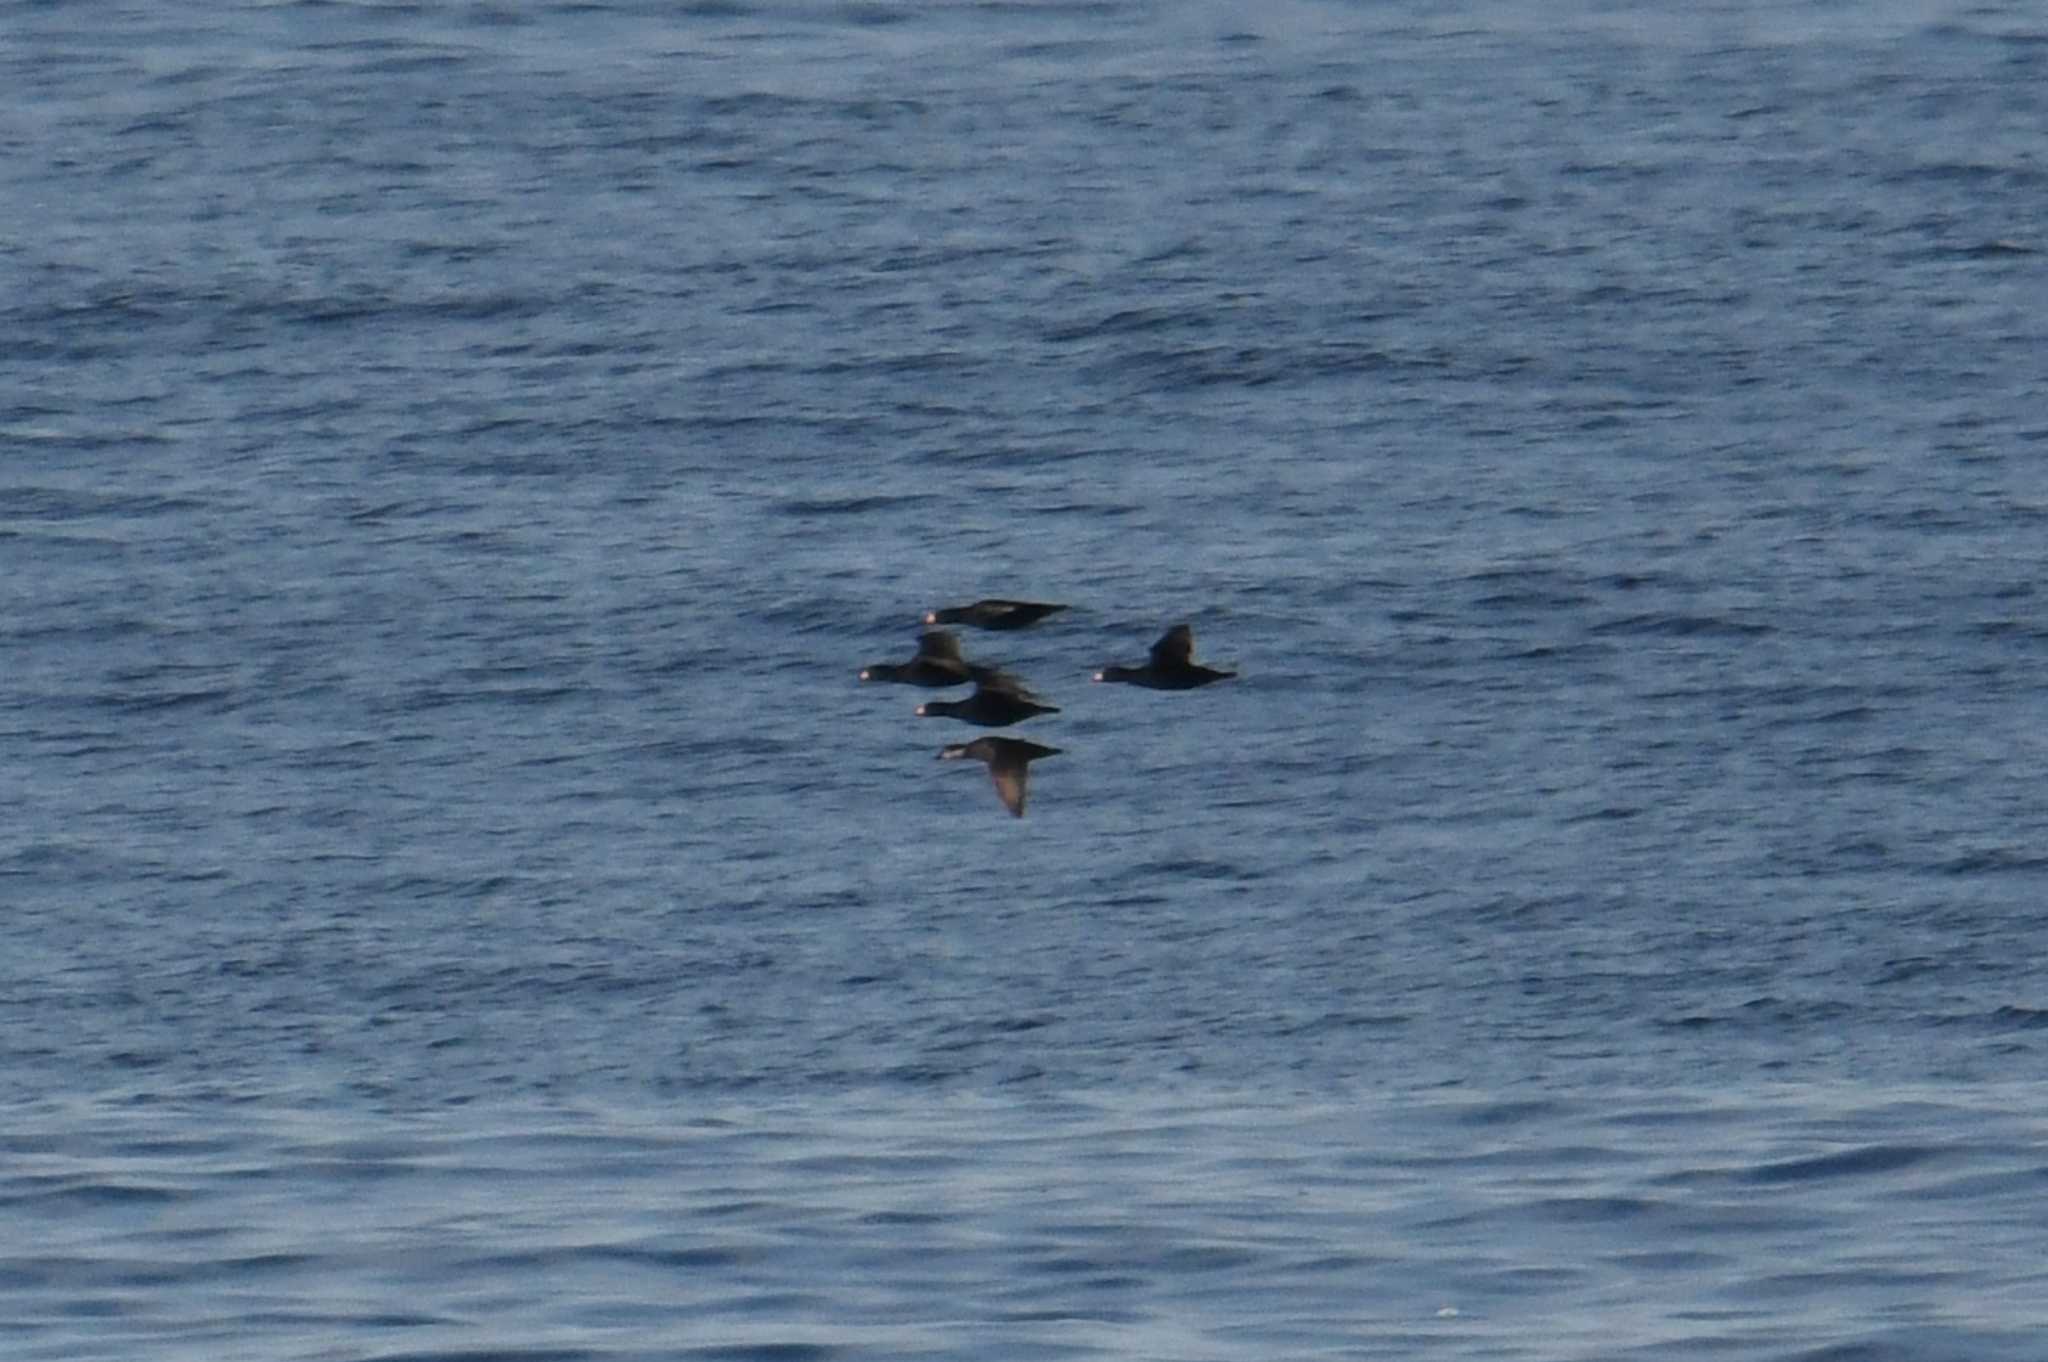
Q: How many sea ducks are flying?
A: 5